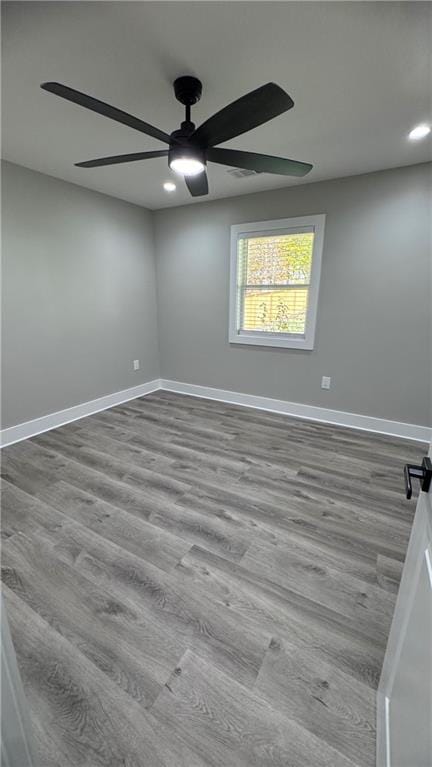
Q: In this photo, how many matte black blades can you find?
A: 5